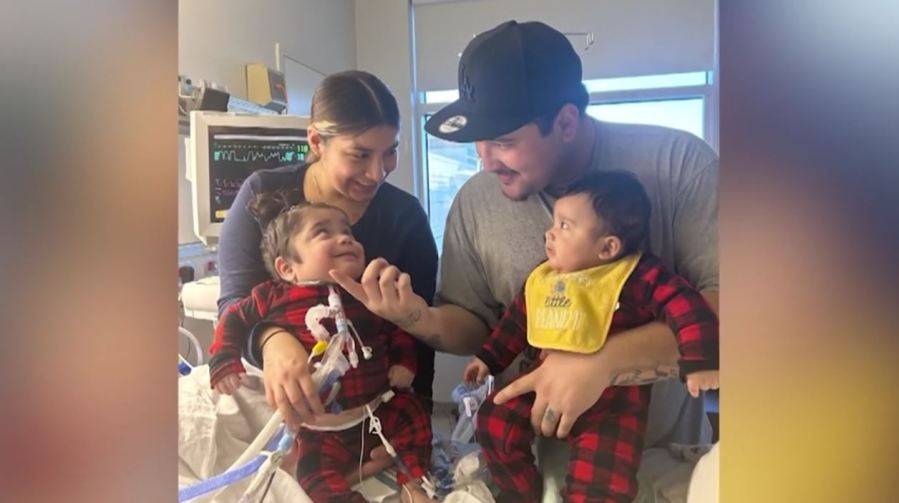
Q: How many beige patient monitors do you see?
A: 1